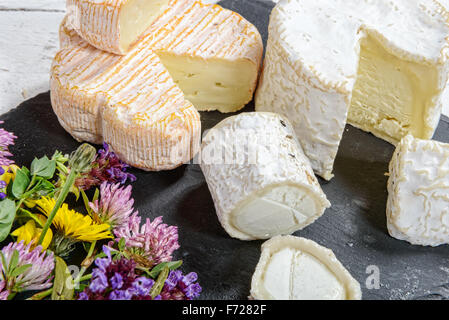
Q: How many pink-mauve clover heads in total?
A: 4